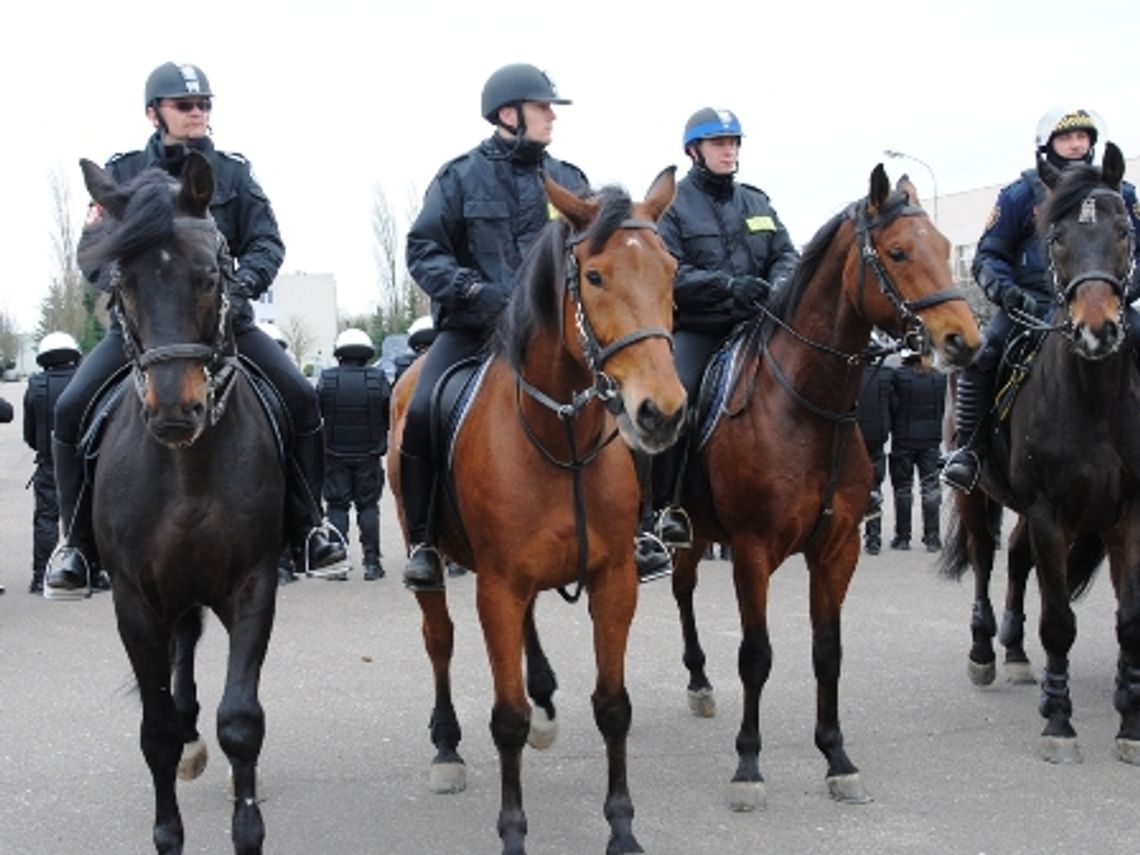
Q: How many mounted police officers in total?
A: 4